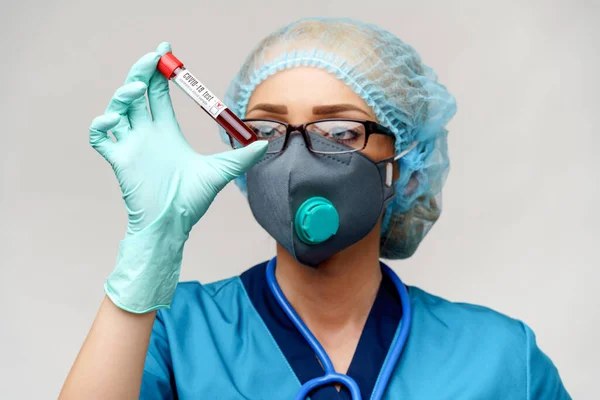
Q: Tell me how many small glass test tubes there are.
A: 1